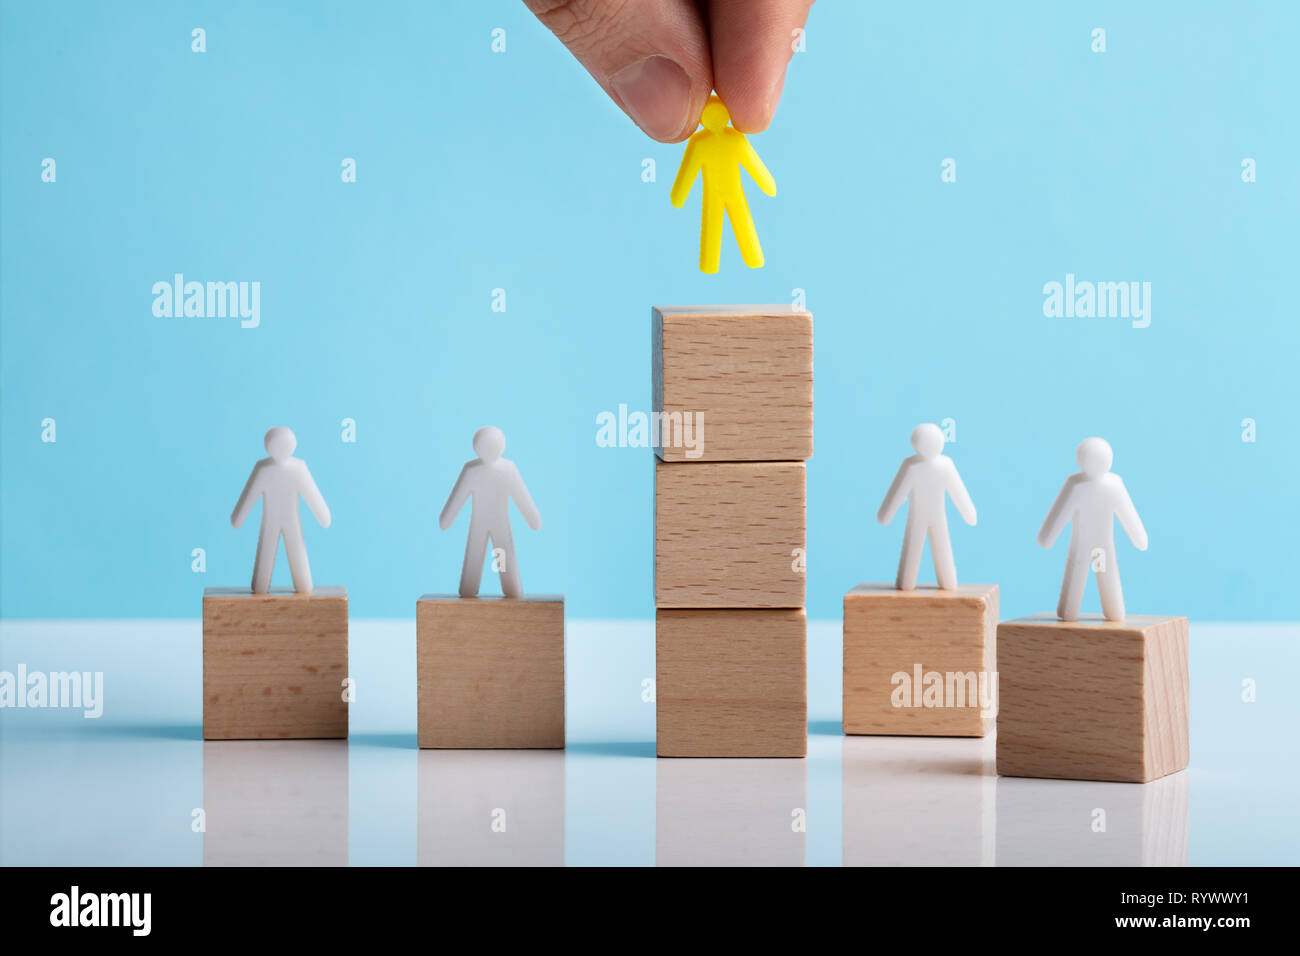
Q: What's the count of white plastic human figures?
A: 4